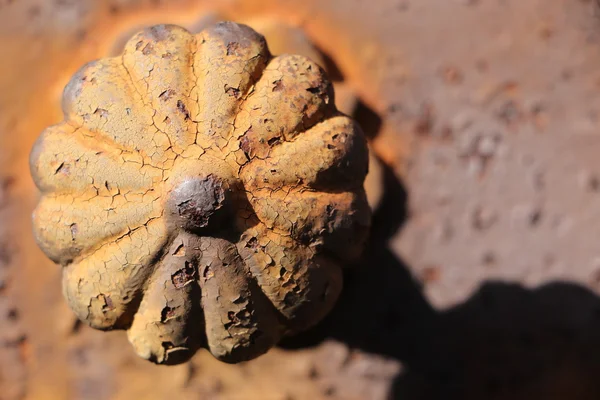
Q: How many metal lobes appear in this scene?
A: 12